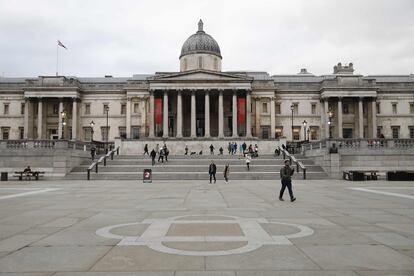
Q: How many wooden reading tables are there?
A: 0